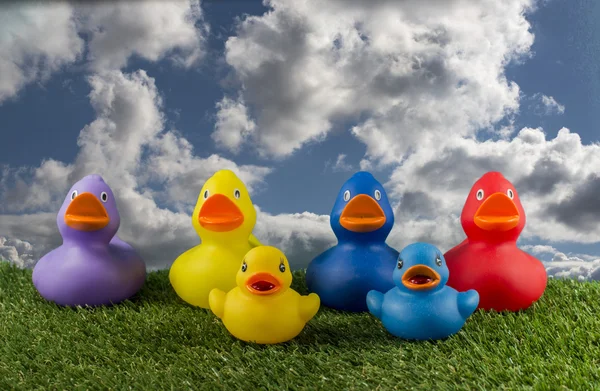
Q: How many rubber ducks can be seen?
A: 6